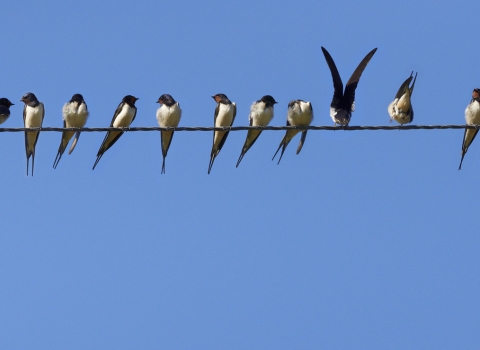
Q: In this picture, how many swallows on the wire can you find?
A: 11